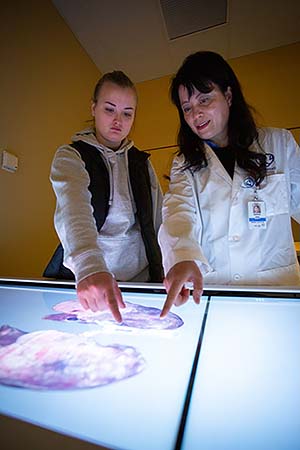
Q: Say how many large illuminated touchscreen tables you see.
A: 1